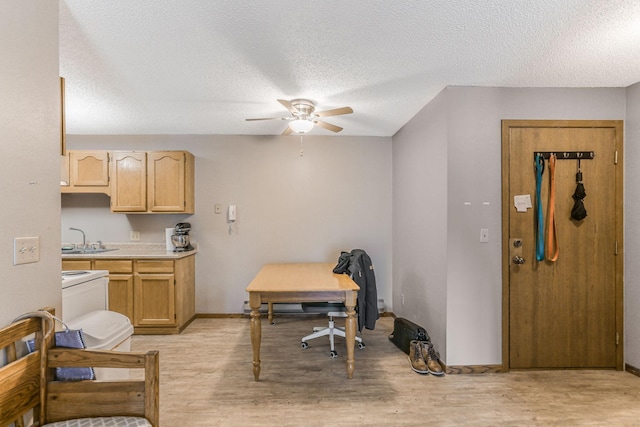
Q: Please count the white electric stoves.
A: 1